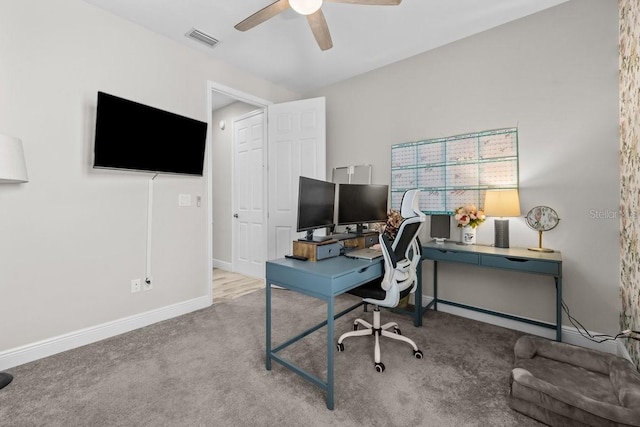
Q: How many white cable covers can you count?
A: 1